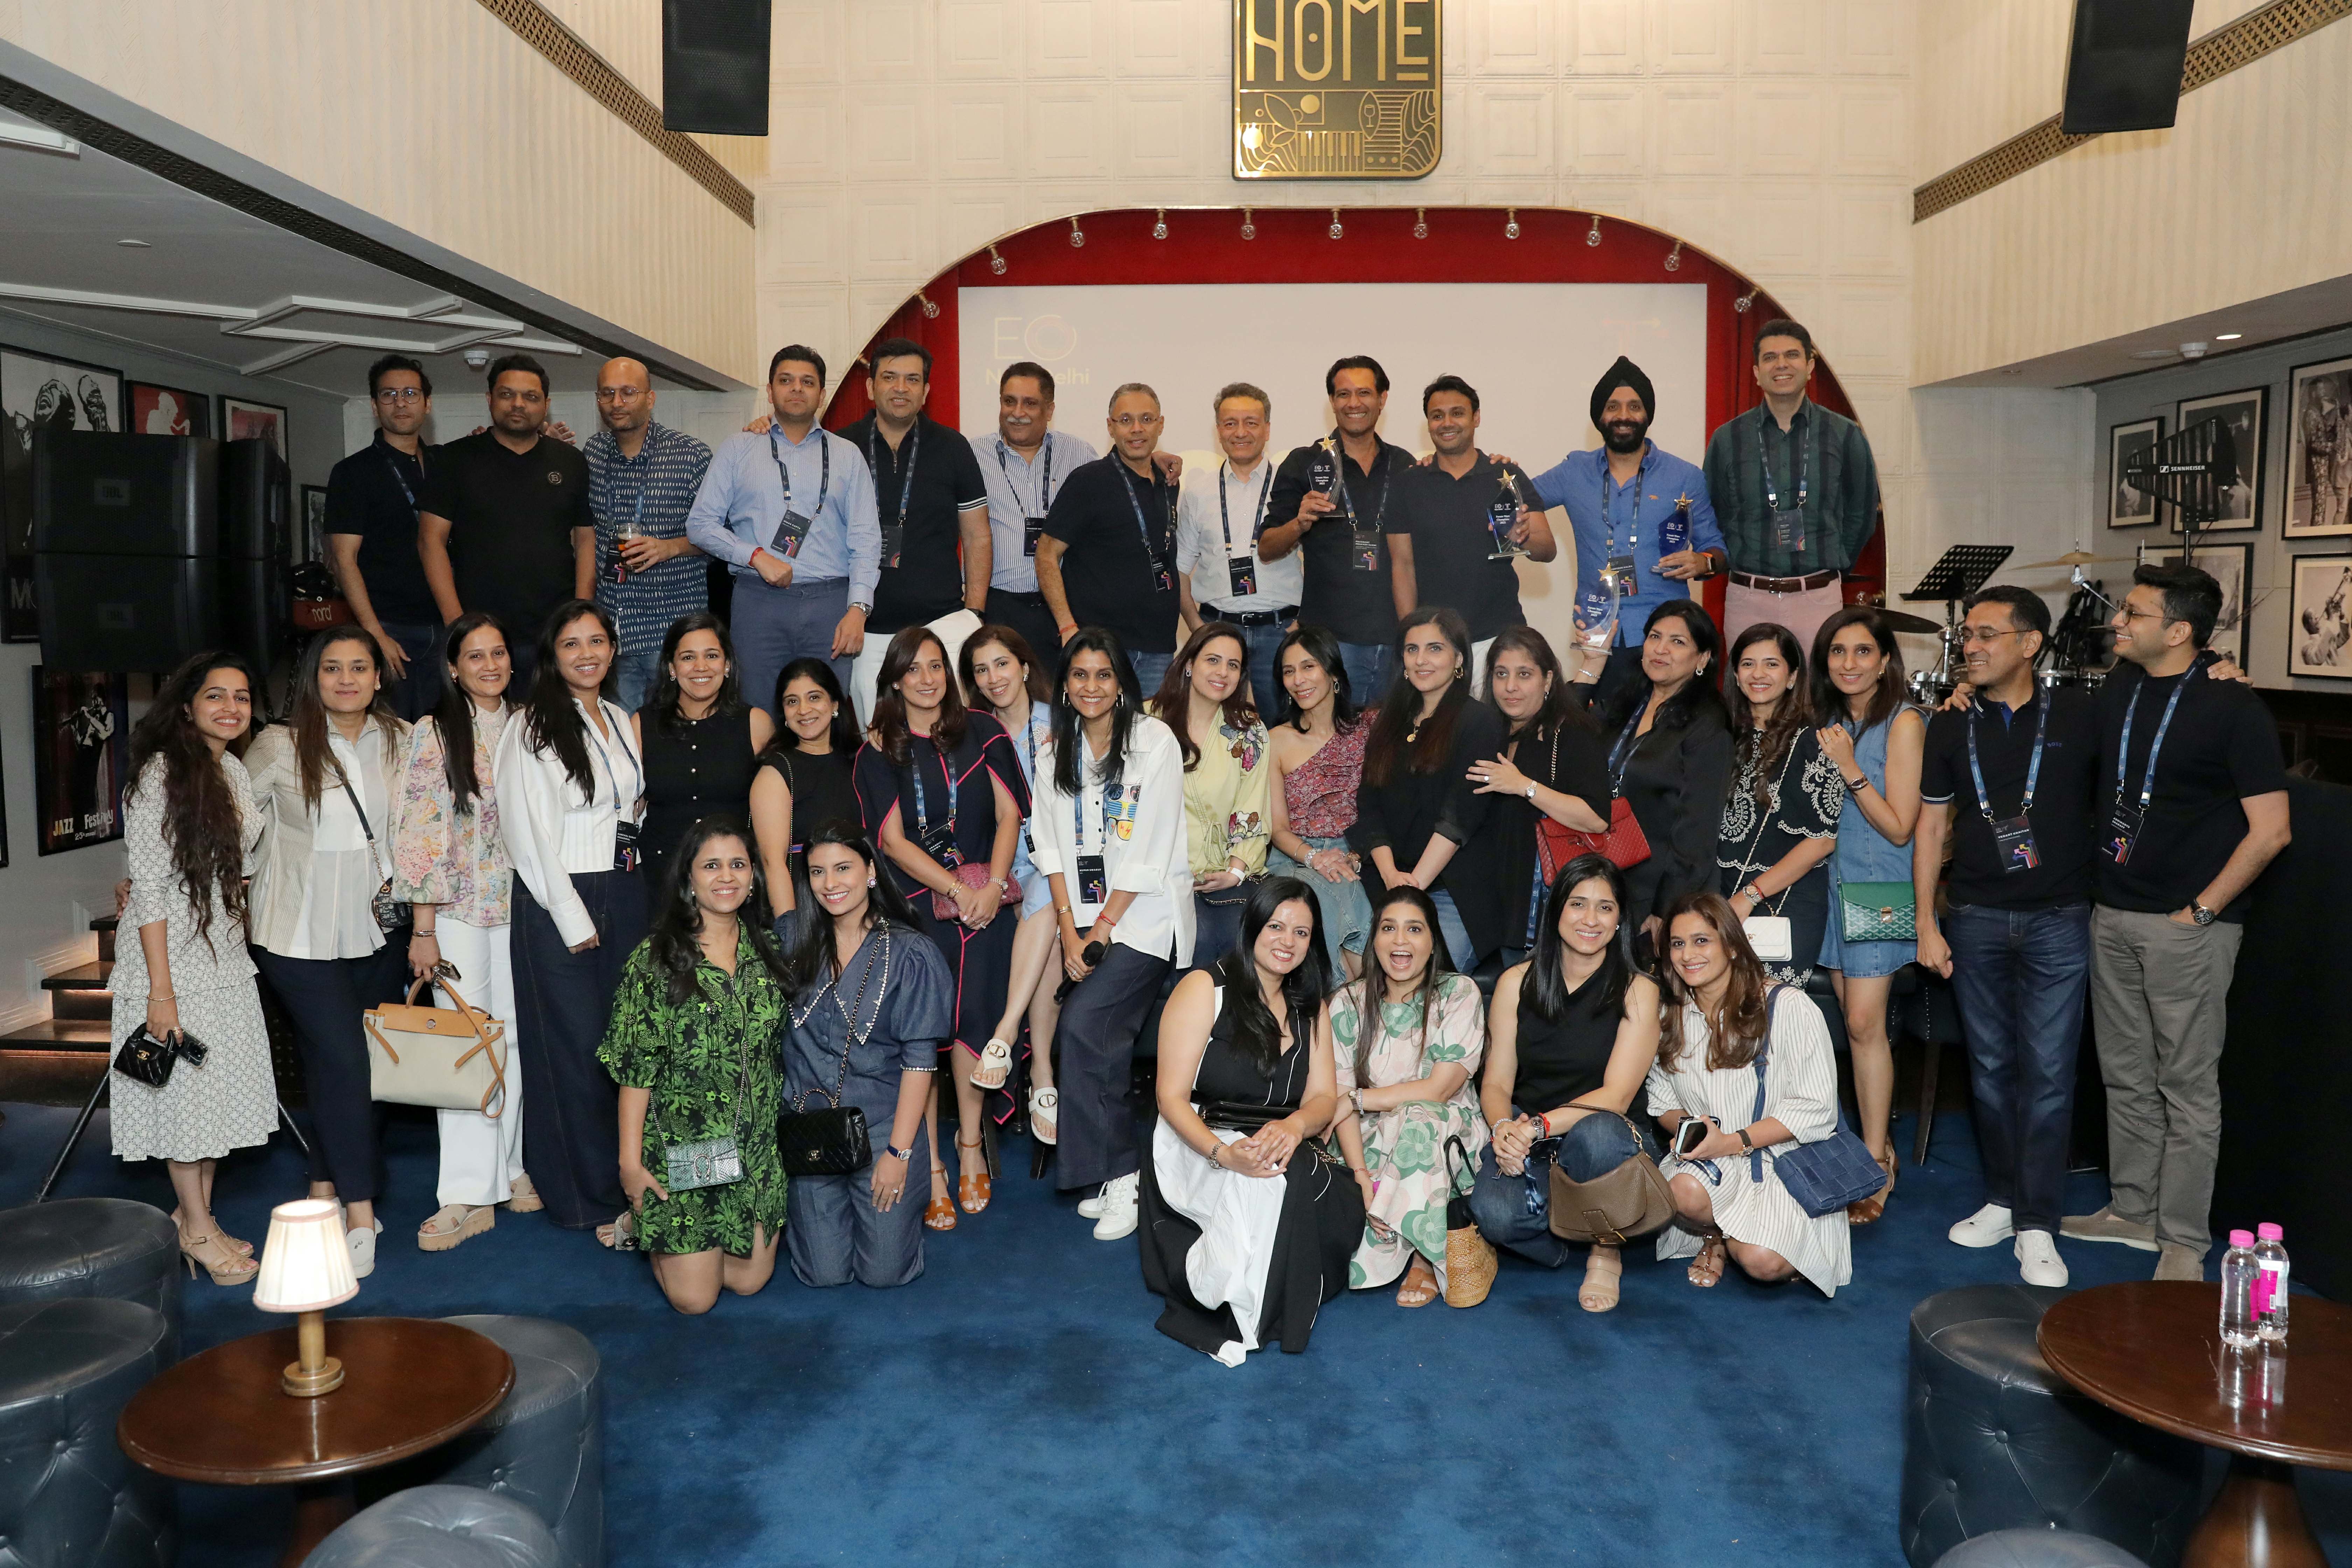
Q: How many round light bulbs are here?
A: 11